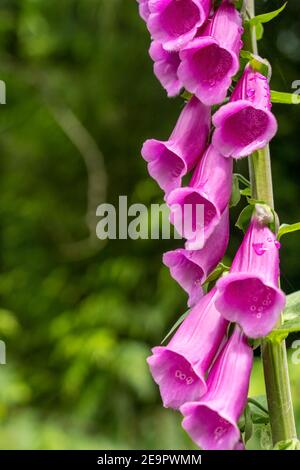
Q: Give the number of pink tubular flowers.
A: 11